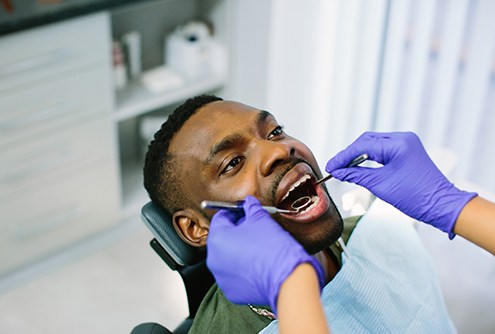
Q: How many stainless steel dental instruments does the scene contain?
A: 2